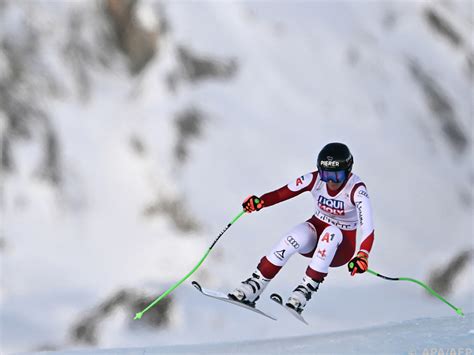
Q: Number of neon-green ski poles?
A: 2